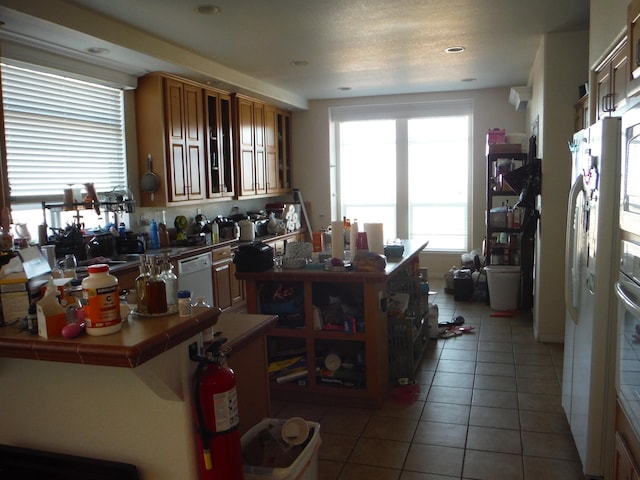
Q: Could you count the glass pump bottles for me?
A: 3